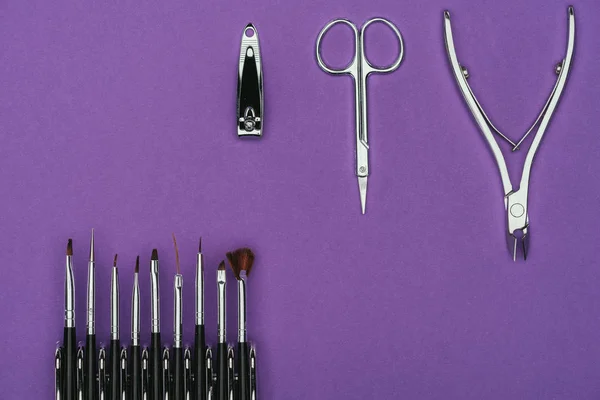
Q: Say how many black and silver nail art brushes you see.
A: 9